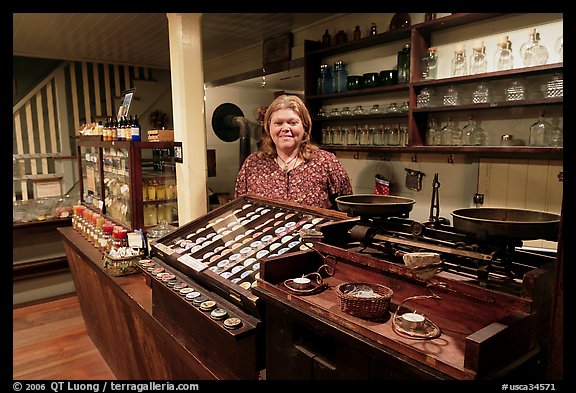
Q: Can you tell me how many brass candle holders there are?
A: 2